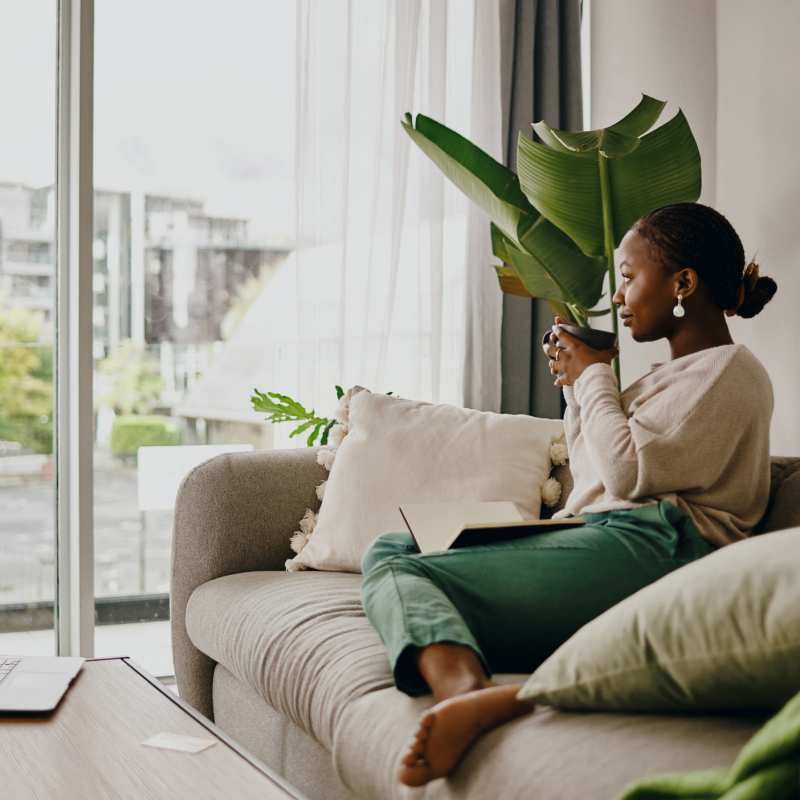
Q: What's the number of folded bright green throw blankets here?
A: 1